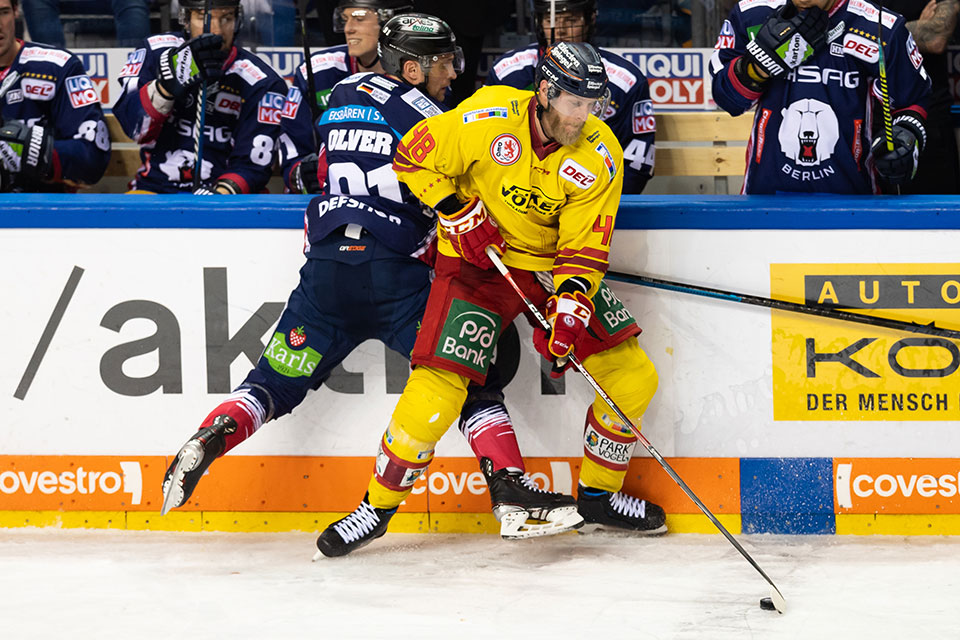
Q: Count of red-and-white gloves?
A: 2